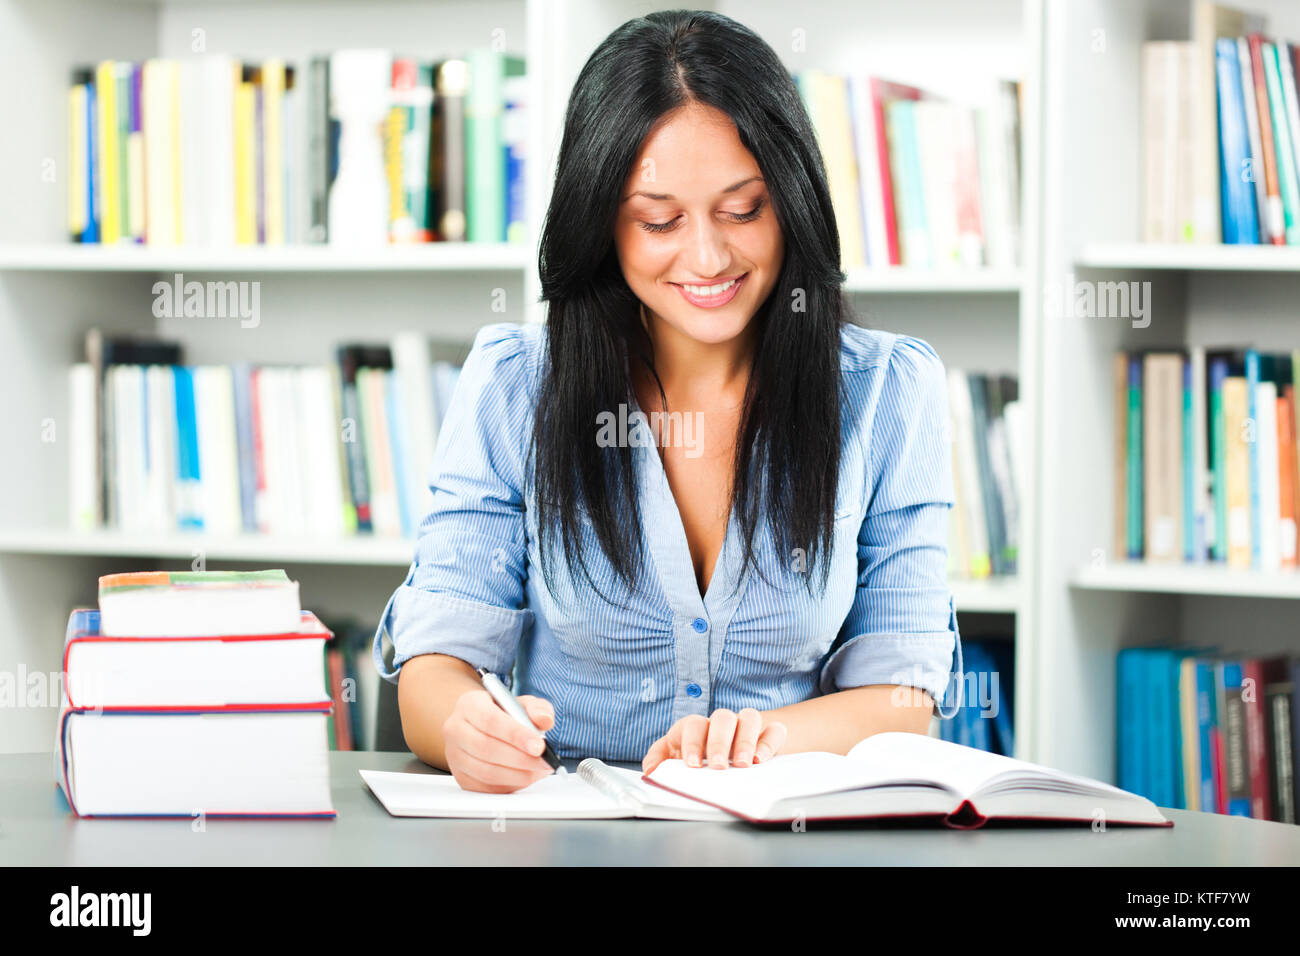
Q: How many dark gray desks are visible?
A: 1